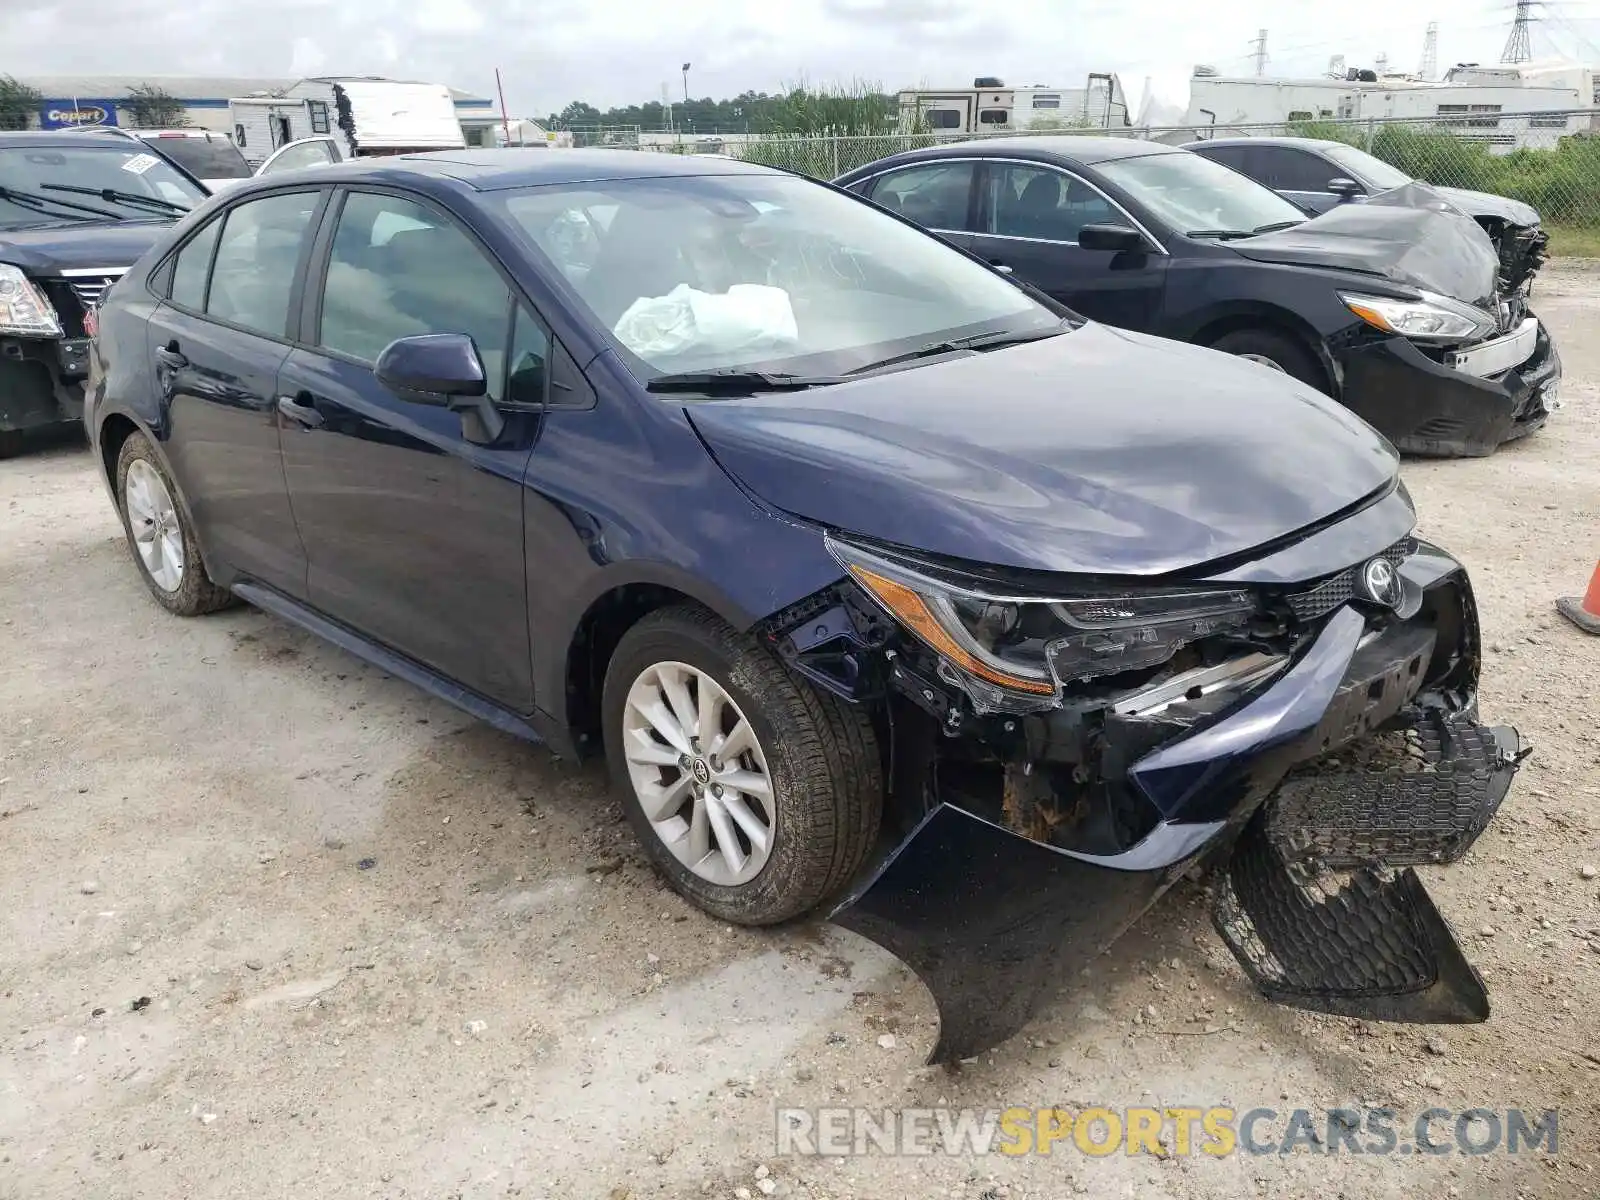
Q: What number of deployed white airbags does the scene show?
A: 1